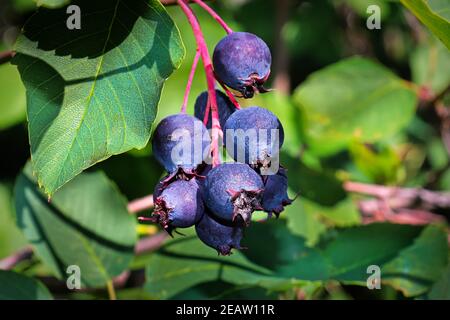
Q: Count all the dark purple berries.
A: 8